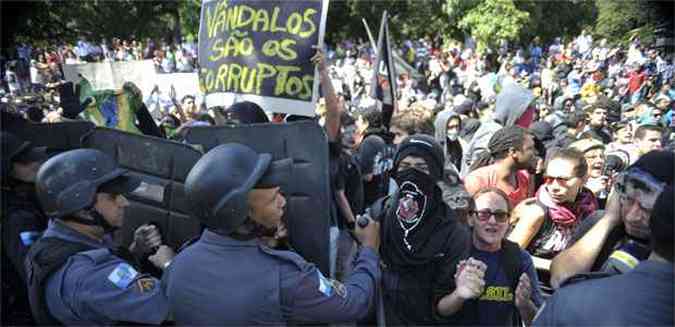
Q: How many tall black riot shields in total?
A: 3